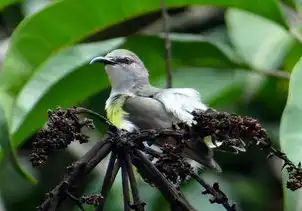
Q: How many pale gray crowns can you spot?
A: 1